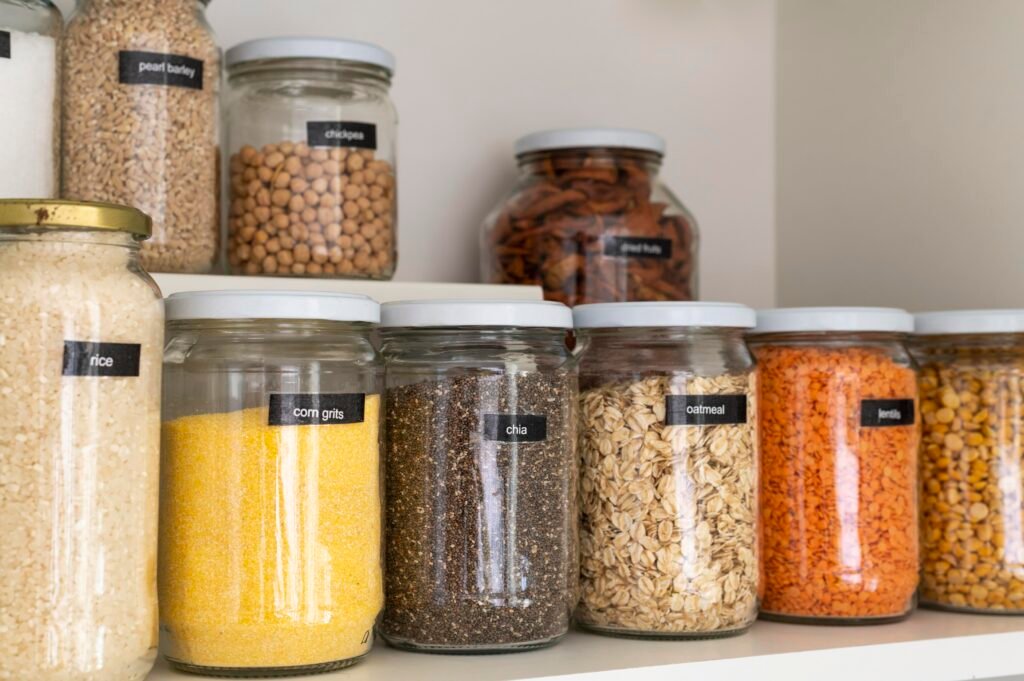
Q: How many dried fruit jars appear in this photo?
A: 1